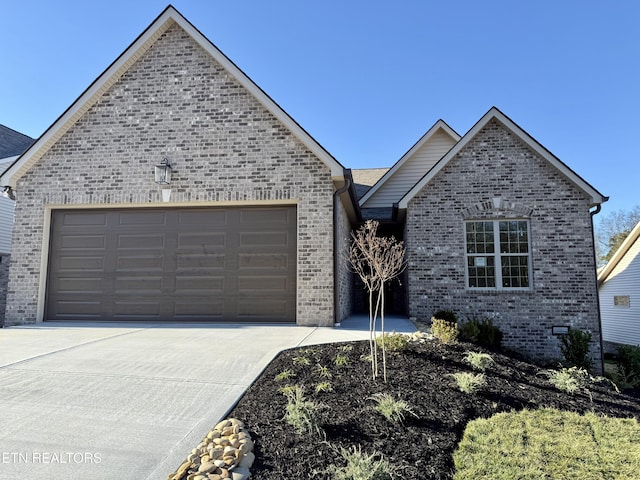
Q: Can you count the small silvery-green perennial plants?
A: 6